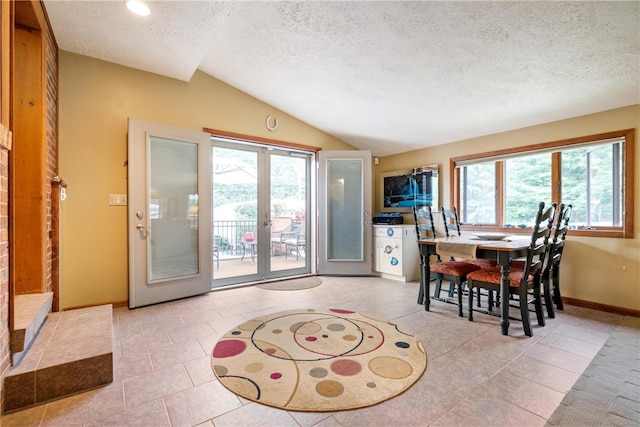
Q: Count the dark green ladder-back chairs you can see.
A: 4